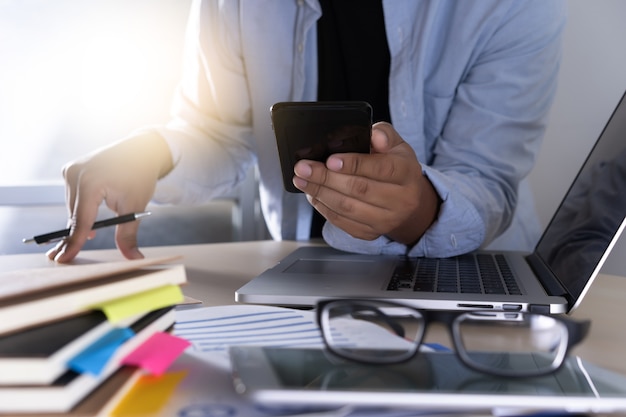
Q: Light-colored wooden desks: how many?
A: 1